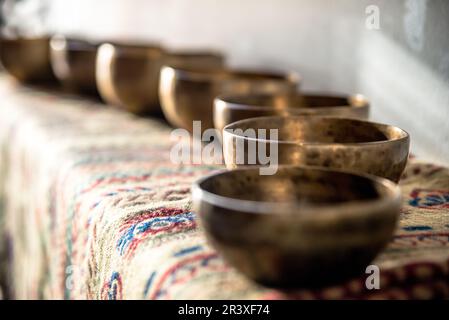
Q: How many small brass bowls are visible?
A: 7